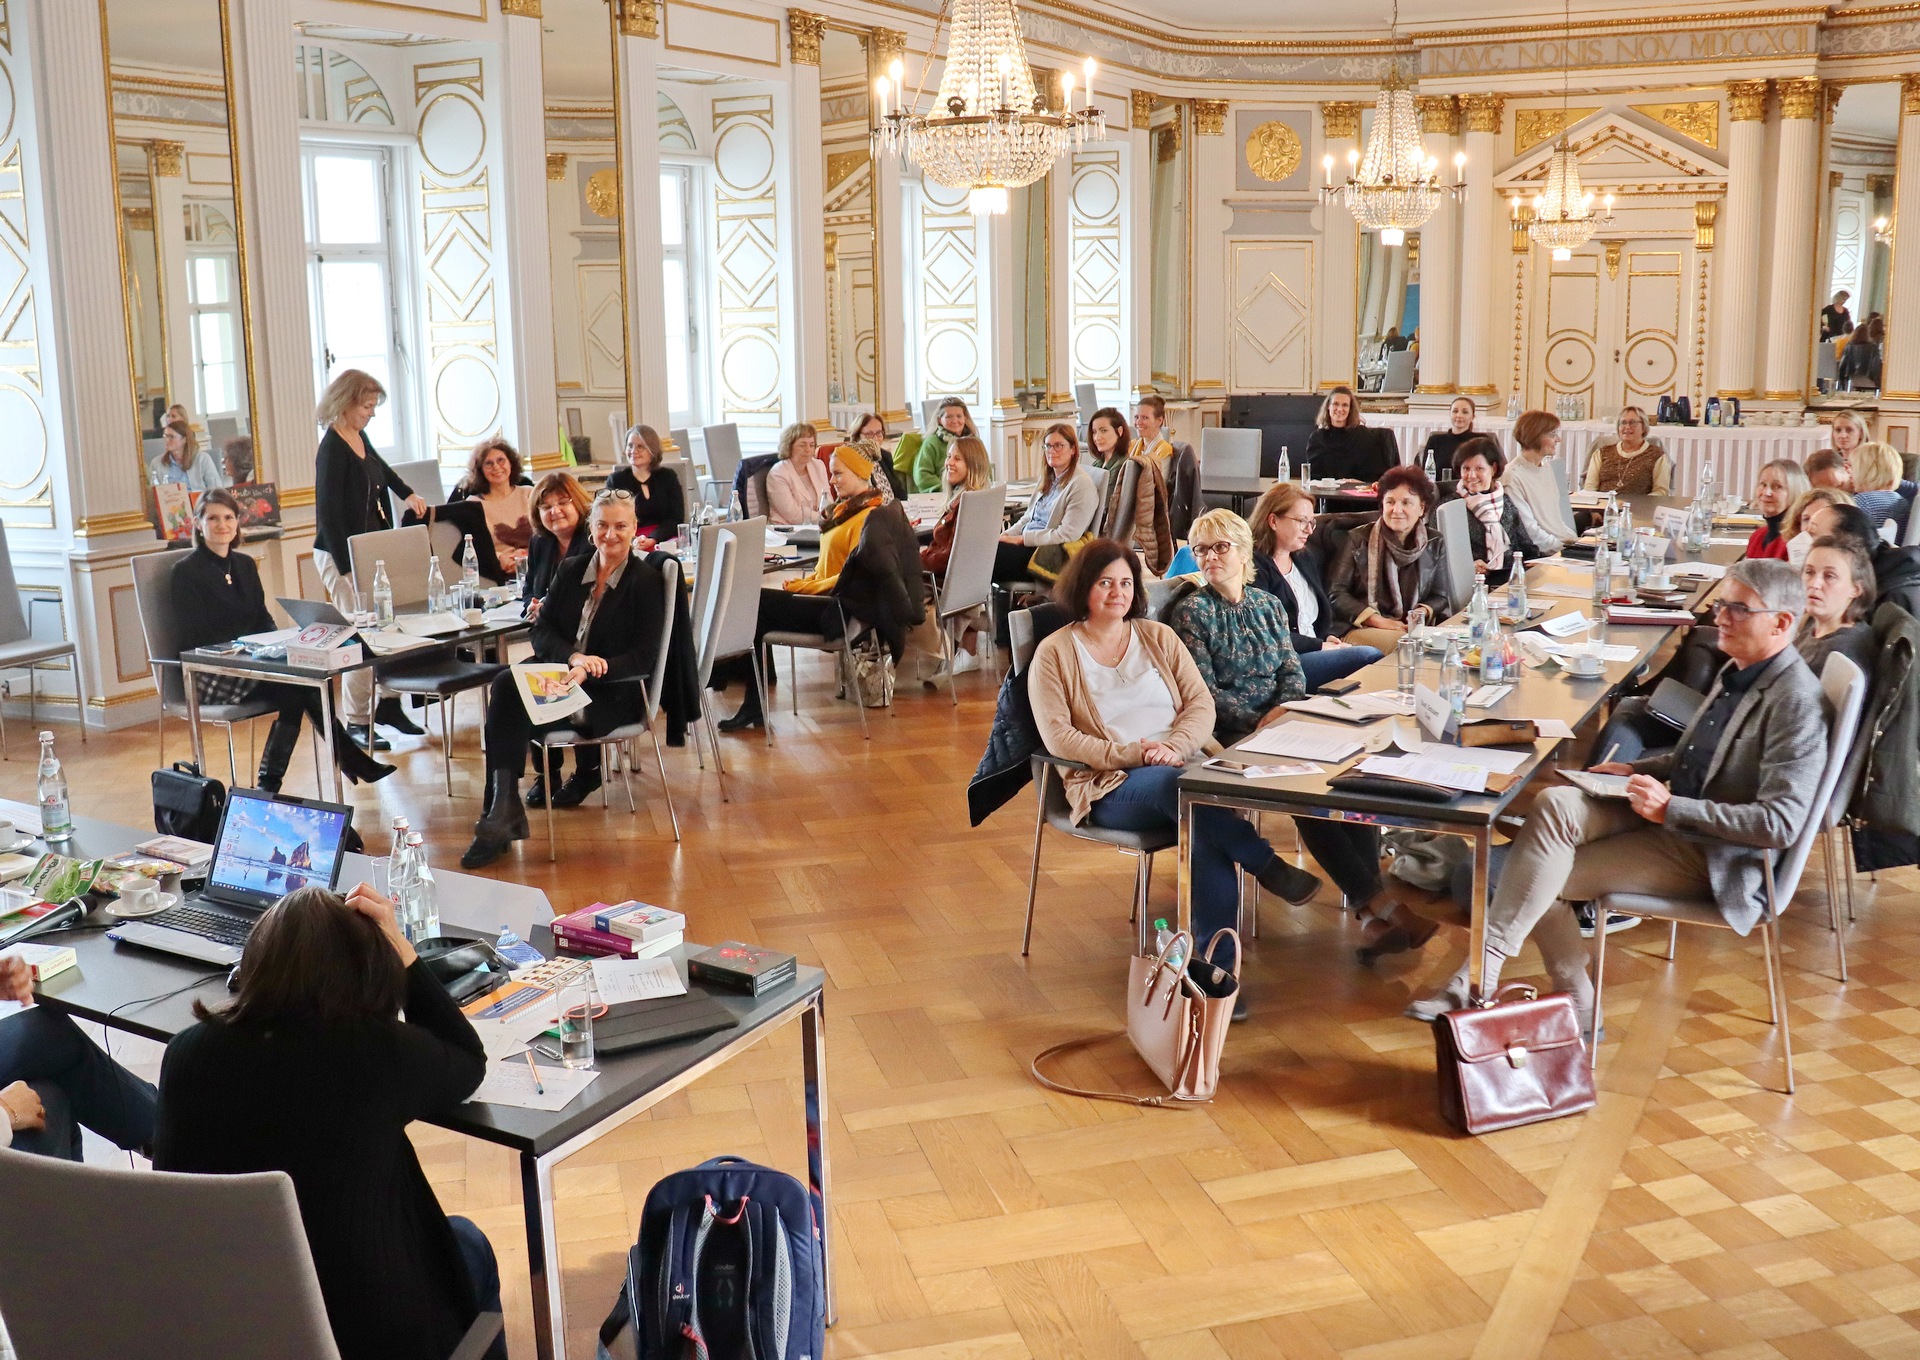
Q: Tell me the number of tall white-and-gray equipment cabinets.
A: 0